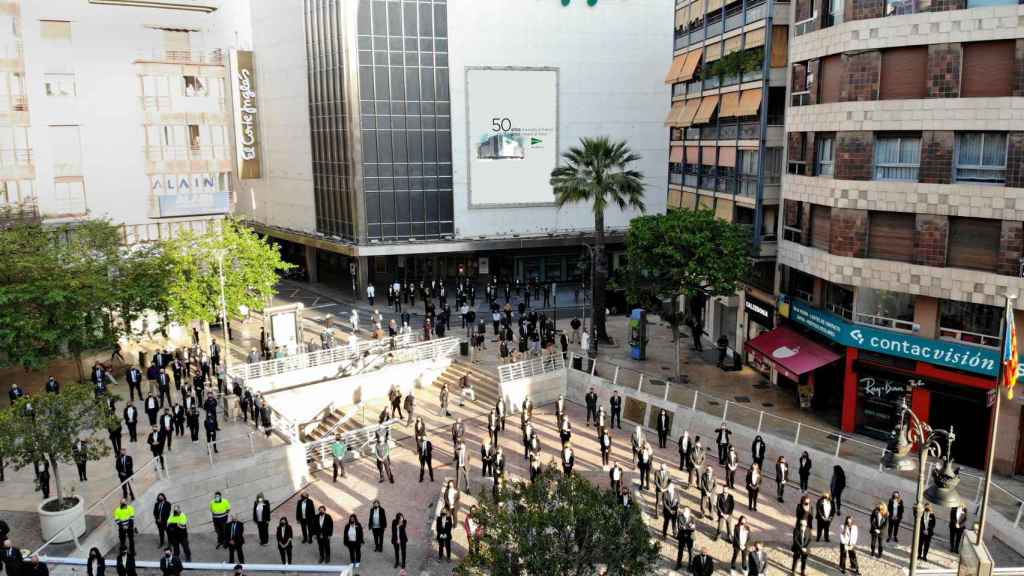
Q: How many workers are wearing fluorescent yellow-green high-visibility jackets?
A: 3